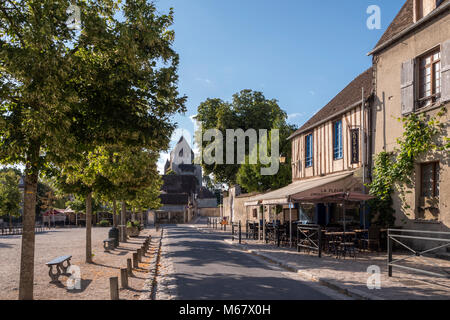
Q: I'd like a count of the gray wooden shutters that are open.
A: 2